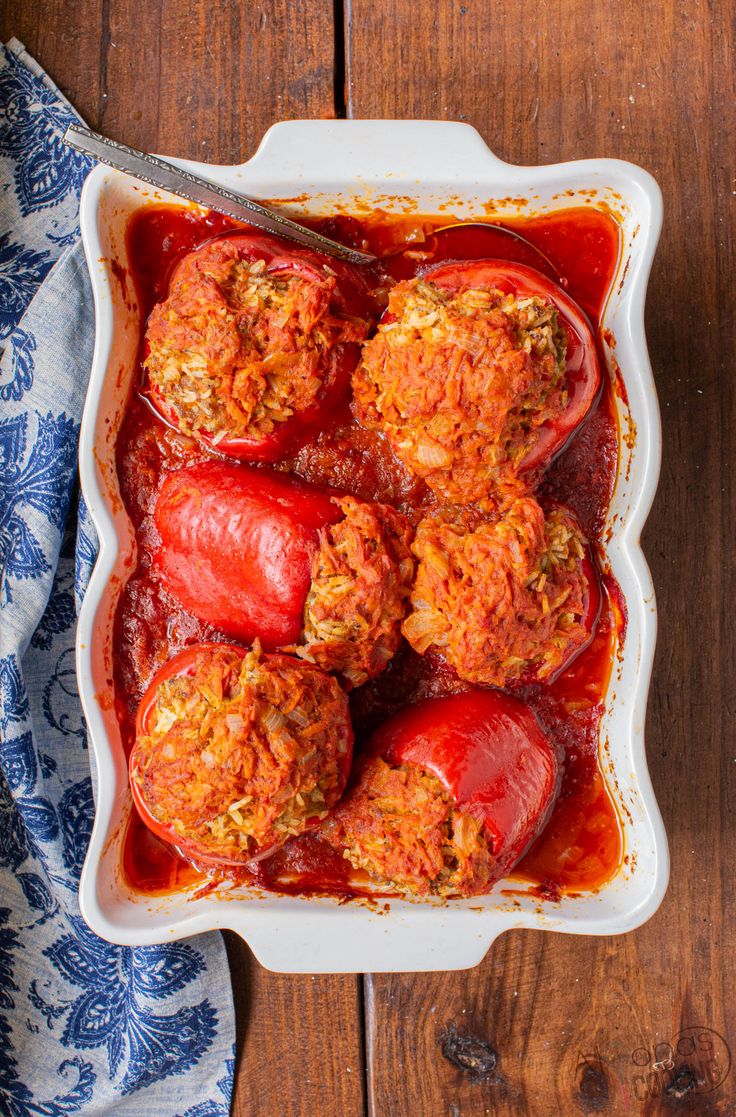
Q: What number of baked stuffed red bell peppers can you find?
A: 6